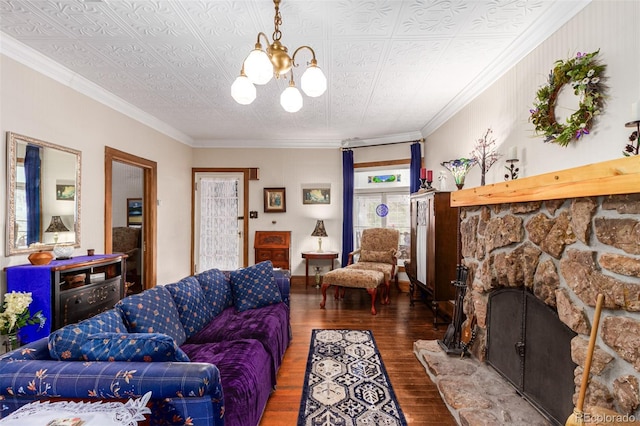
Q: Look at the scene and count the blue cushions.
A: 6